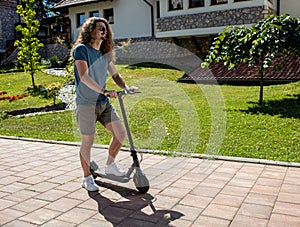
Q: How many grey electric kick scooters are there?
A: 1